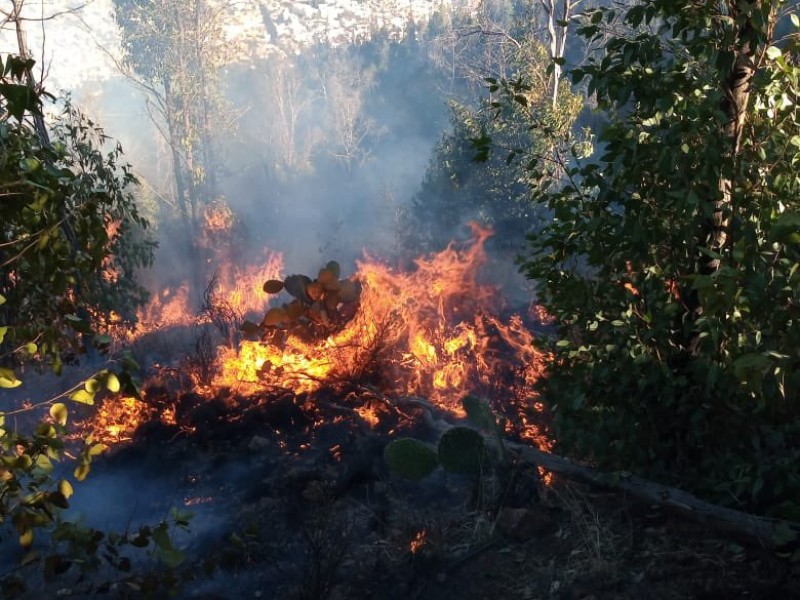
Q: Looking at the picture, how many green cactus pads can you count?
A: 3